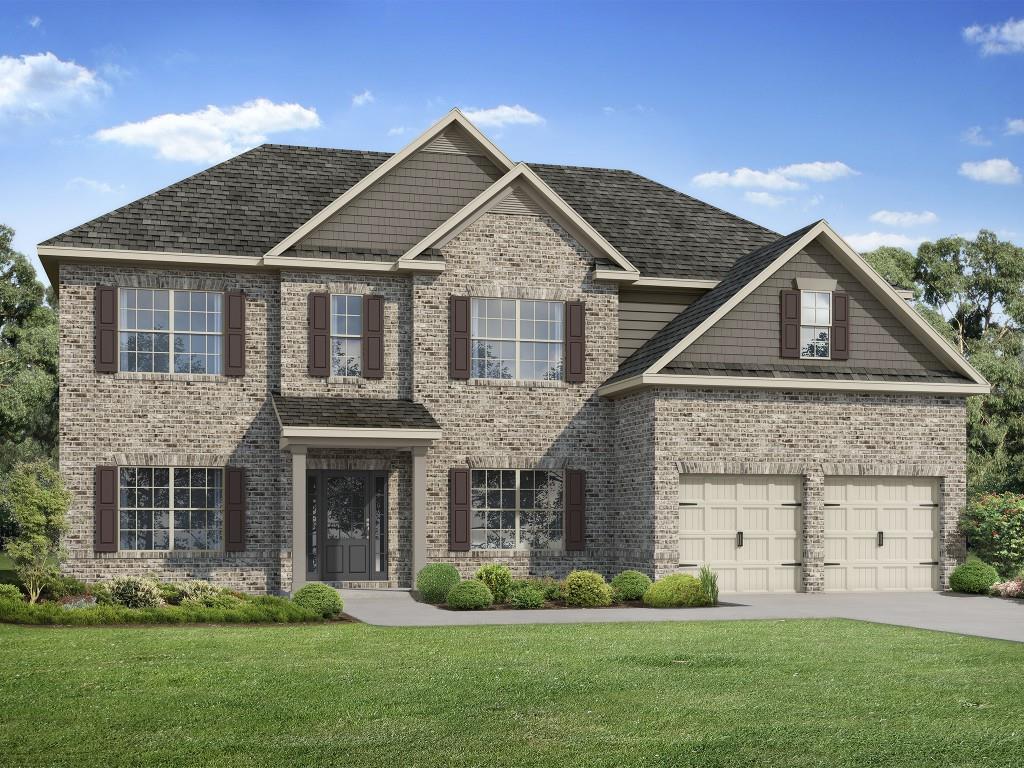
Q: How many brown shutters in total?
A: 12